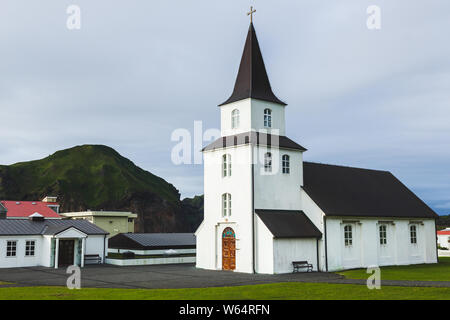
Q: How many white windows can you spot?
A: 11